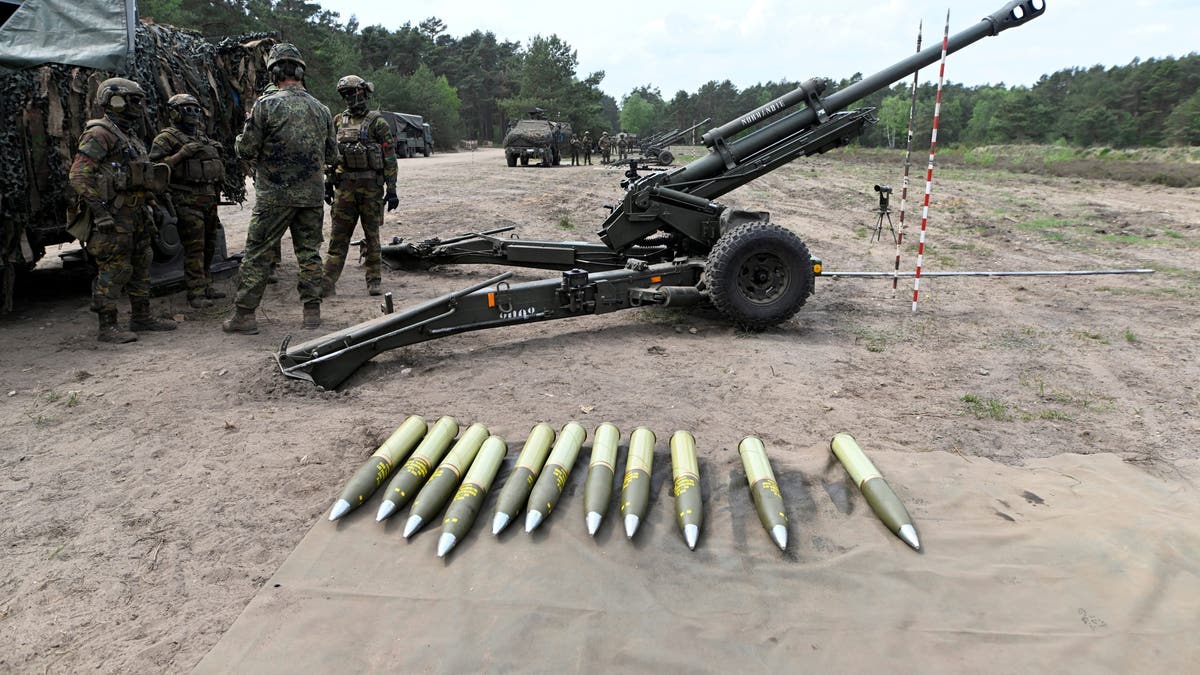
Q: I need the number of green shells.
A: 11